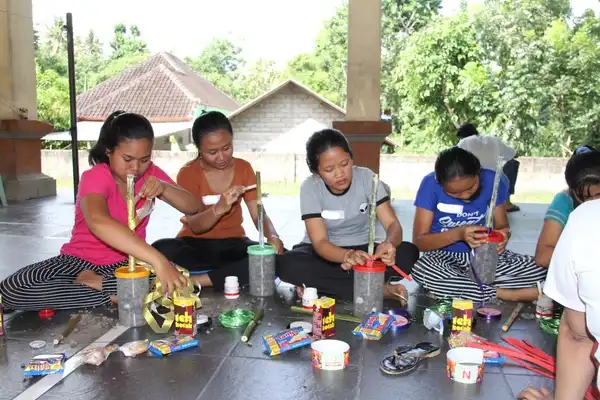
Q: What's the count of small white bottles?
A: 3